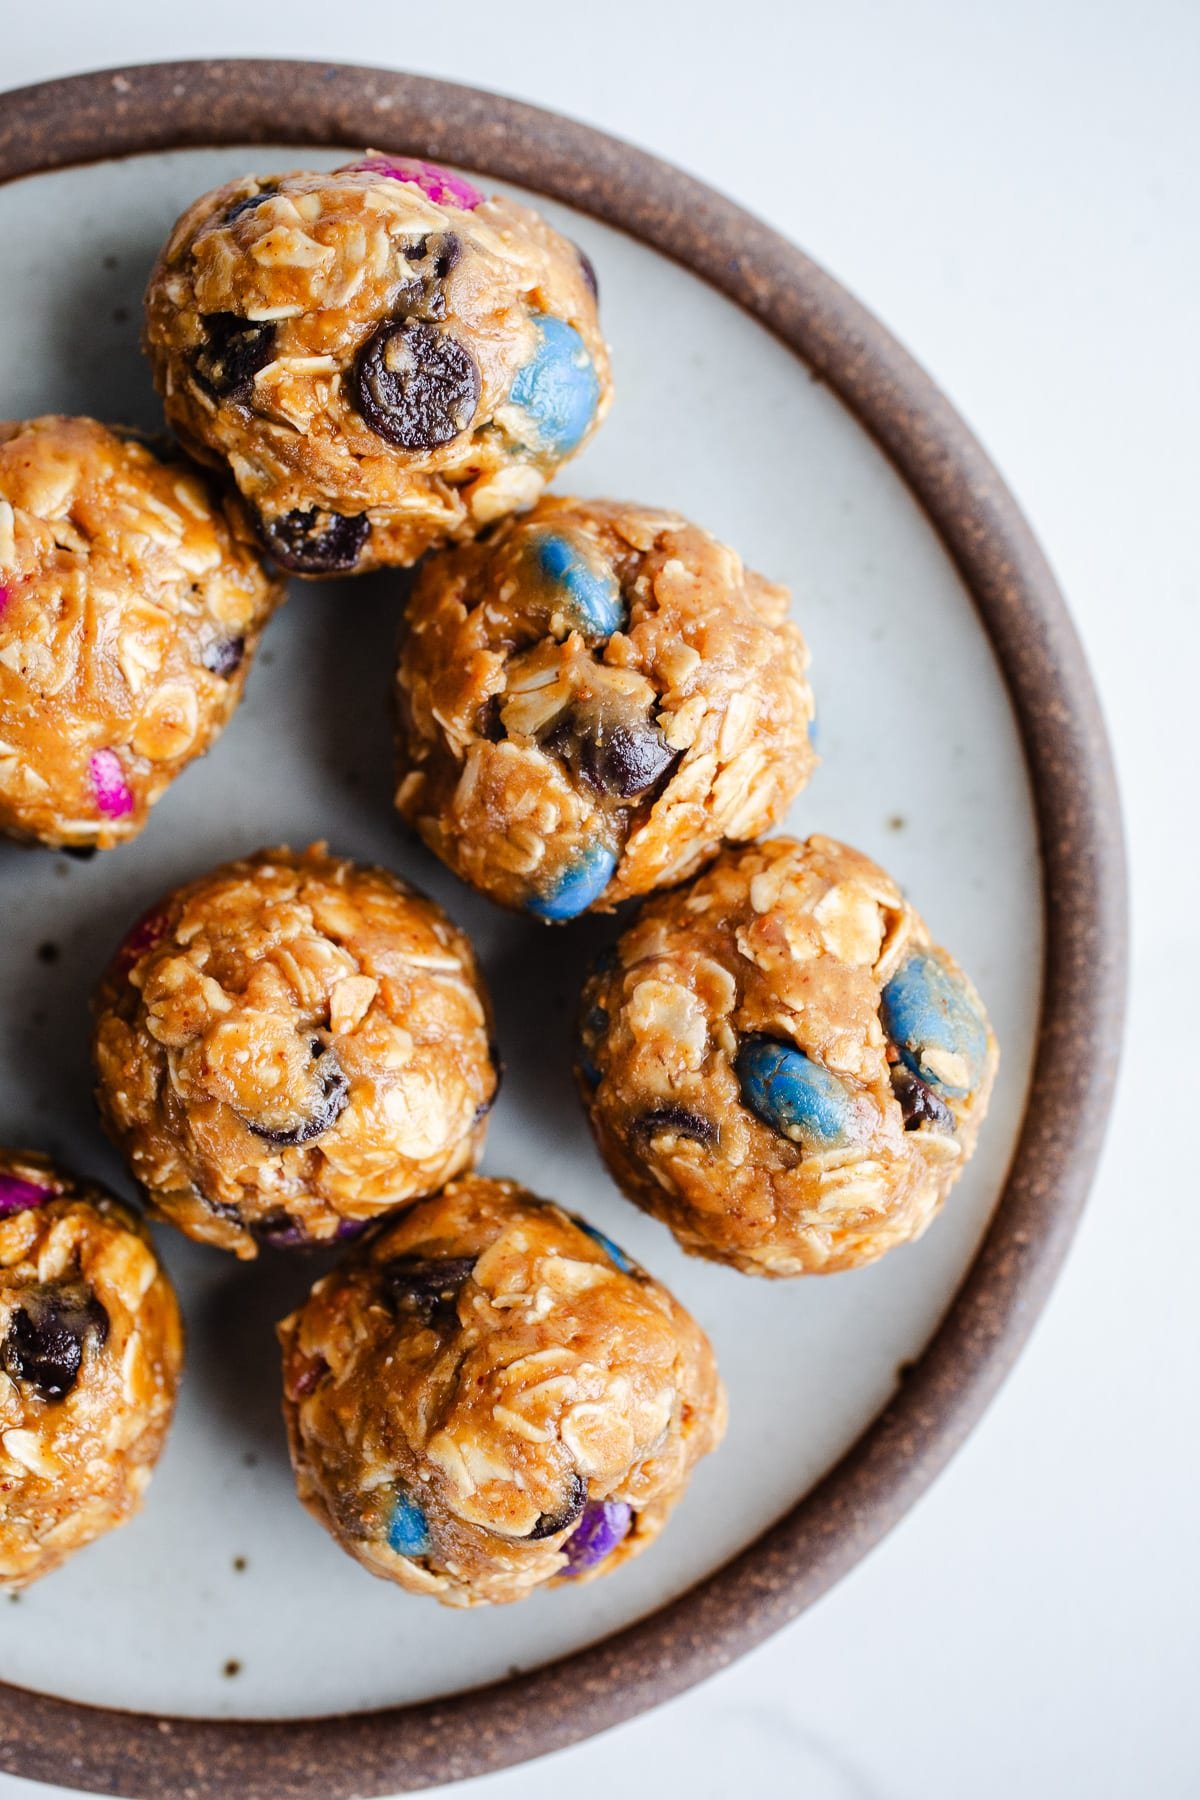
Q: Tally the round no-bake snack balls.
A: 7